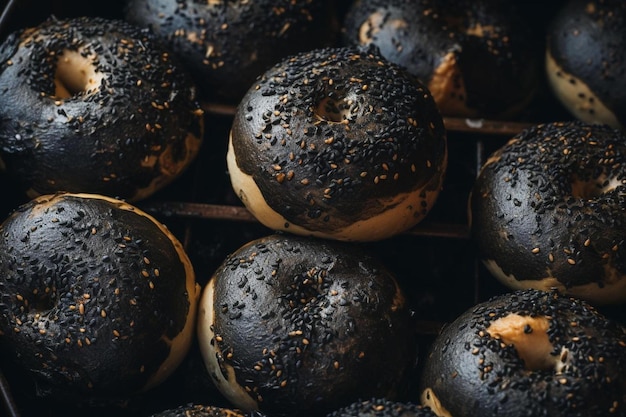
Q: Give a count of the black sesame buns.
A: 11